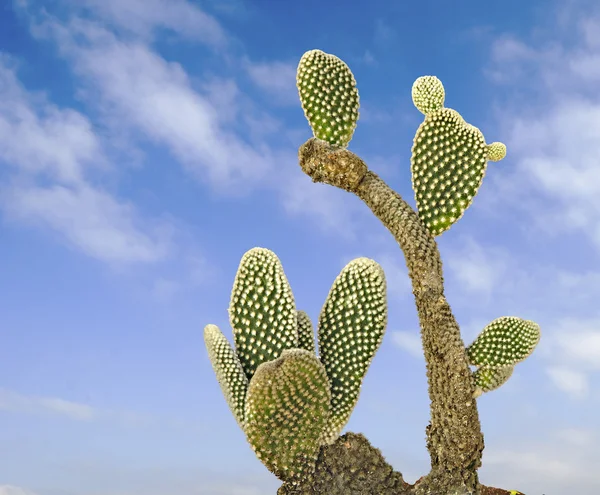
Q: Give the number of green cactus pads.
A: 11